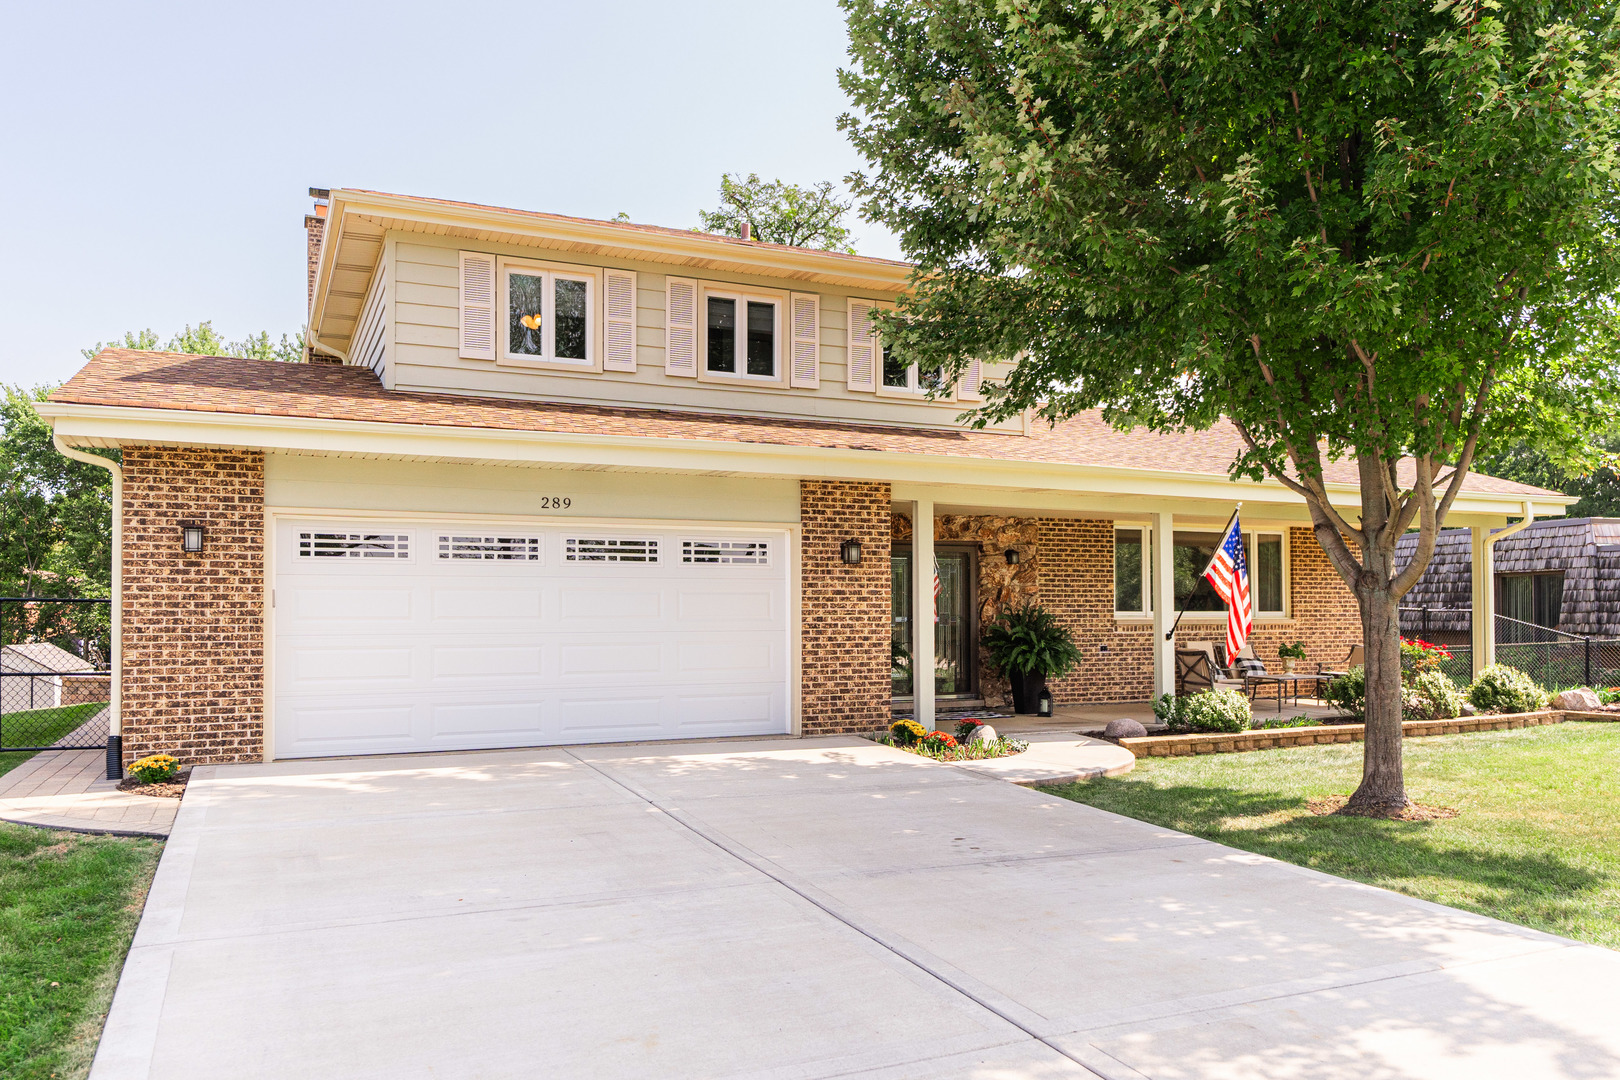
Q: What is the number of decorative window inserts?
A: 4